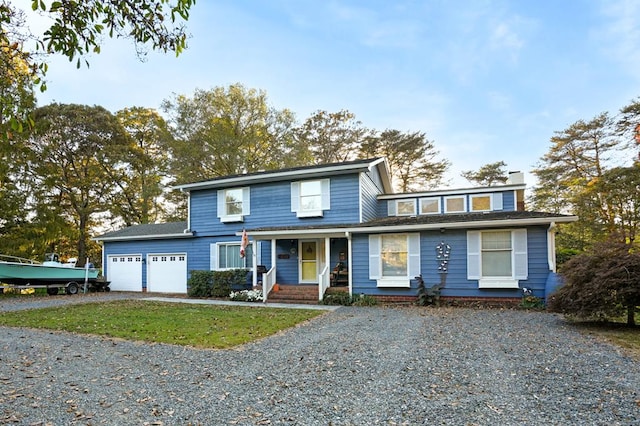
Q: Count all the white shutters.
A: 12